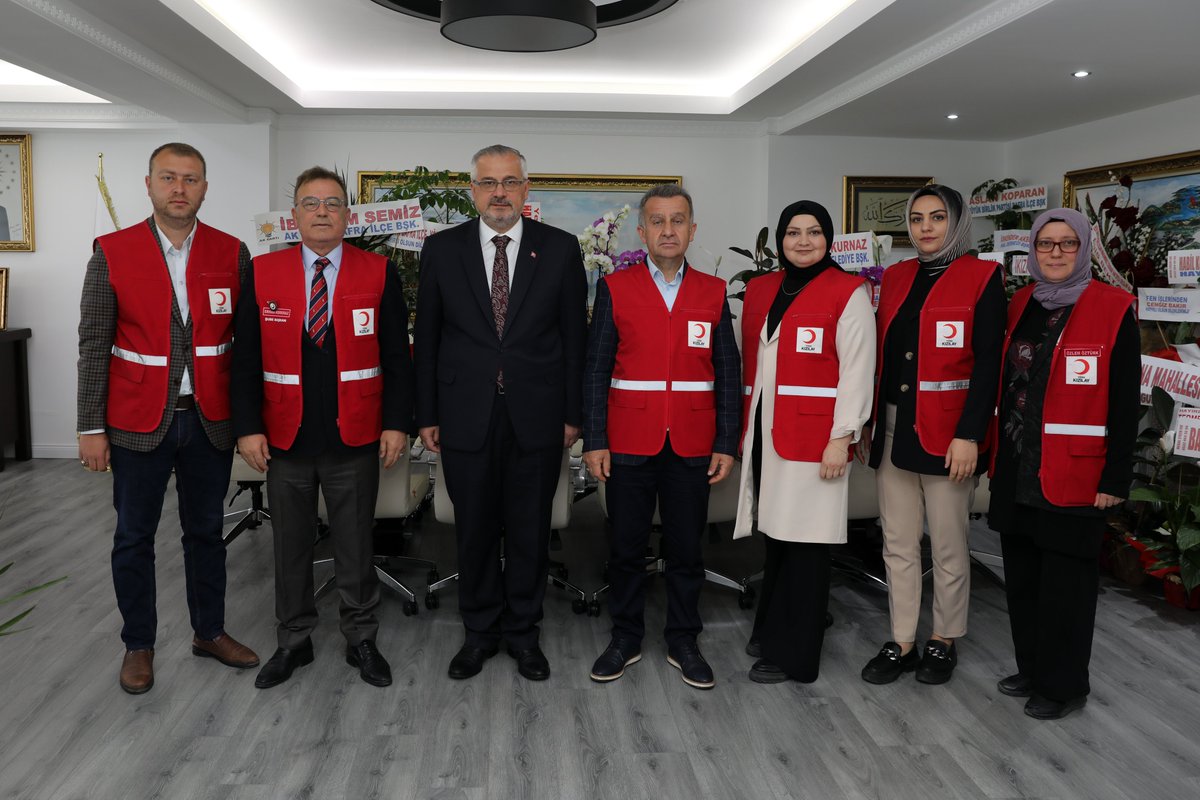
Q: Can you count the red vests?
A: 6